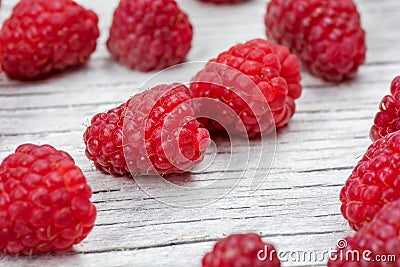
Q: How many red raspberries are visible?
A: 11